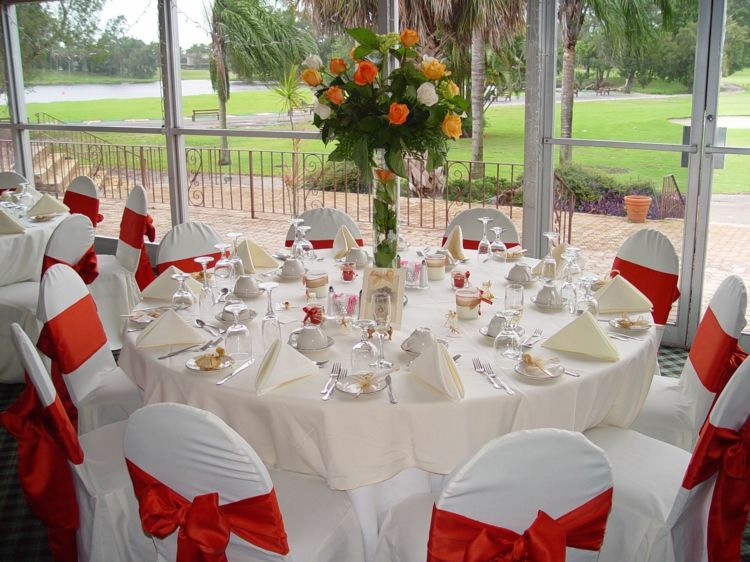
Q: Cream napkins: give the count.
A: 12